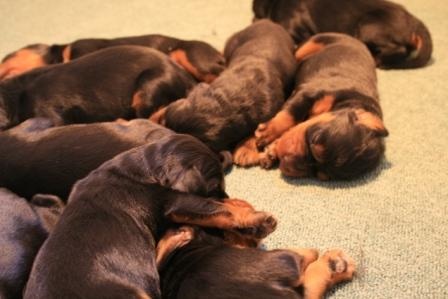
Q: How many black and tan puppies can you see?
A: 9